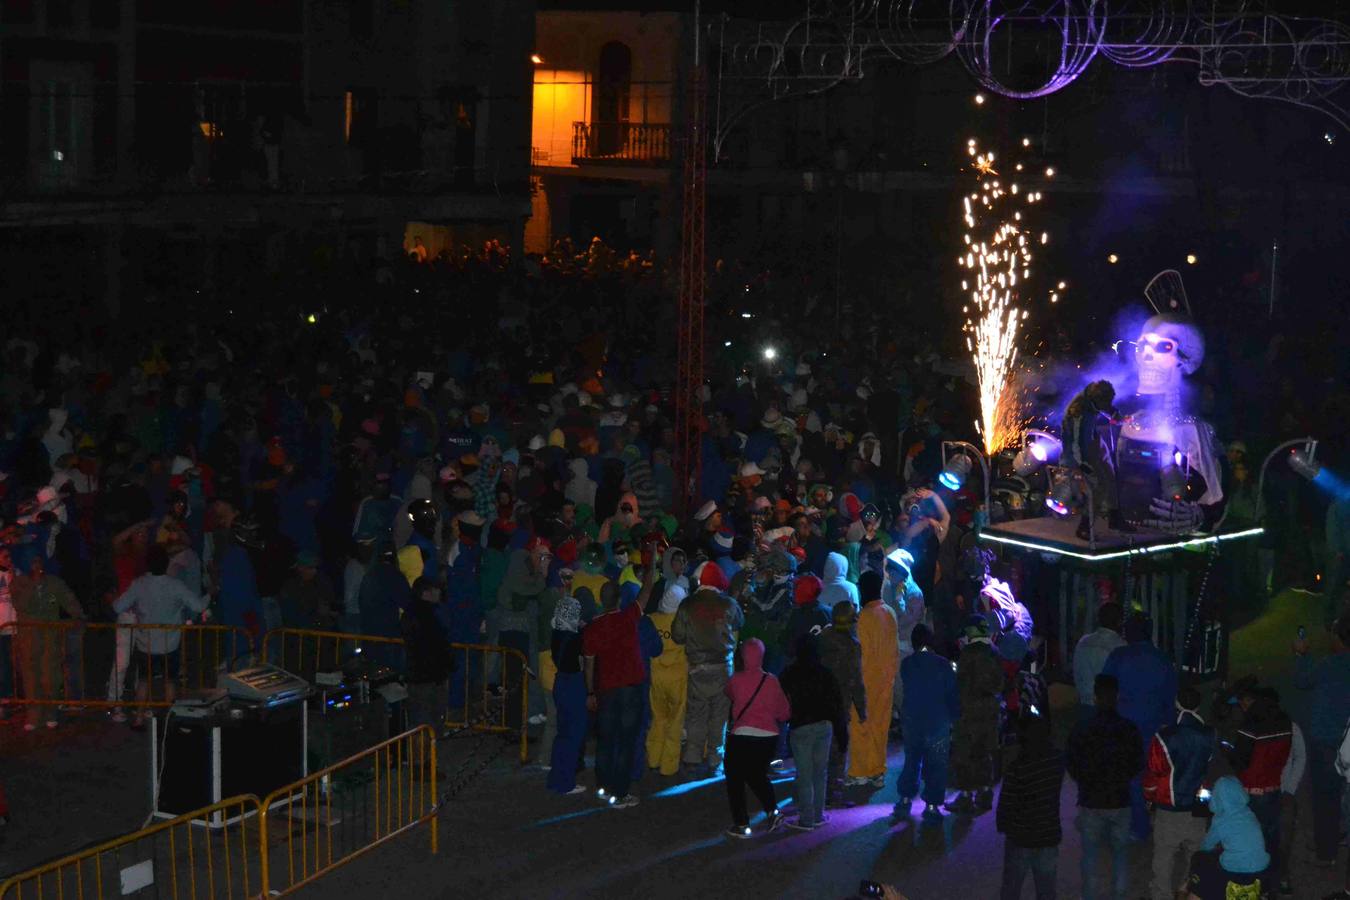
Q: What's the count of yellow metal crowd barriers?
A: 4